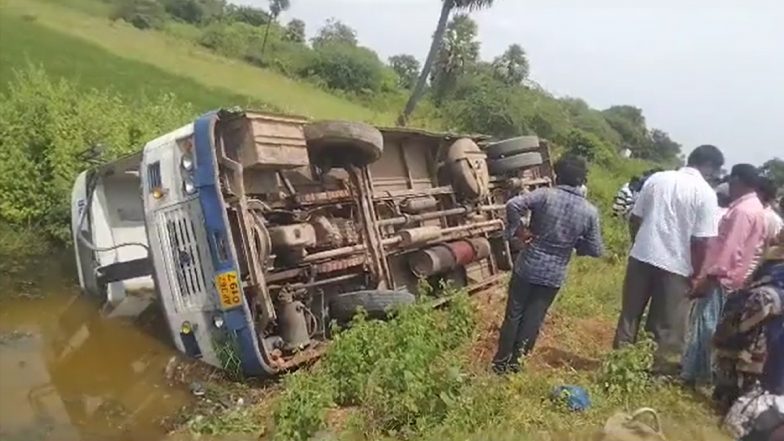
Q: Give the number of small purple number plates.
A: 0